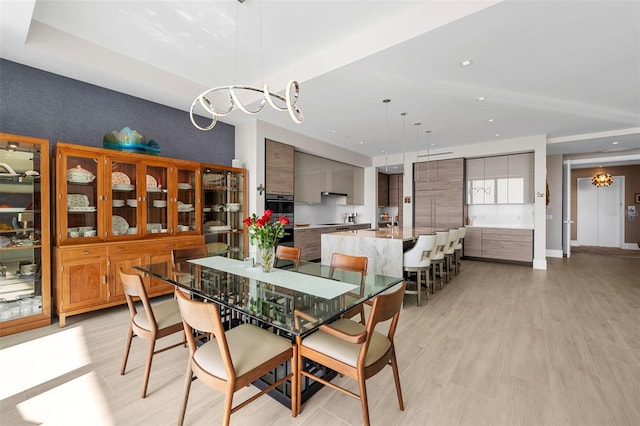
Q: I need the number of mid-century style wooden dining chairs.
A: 6